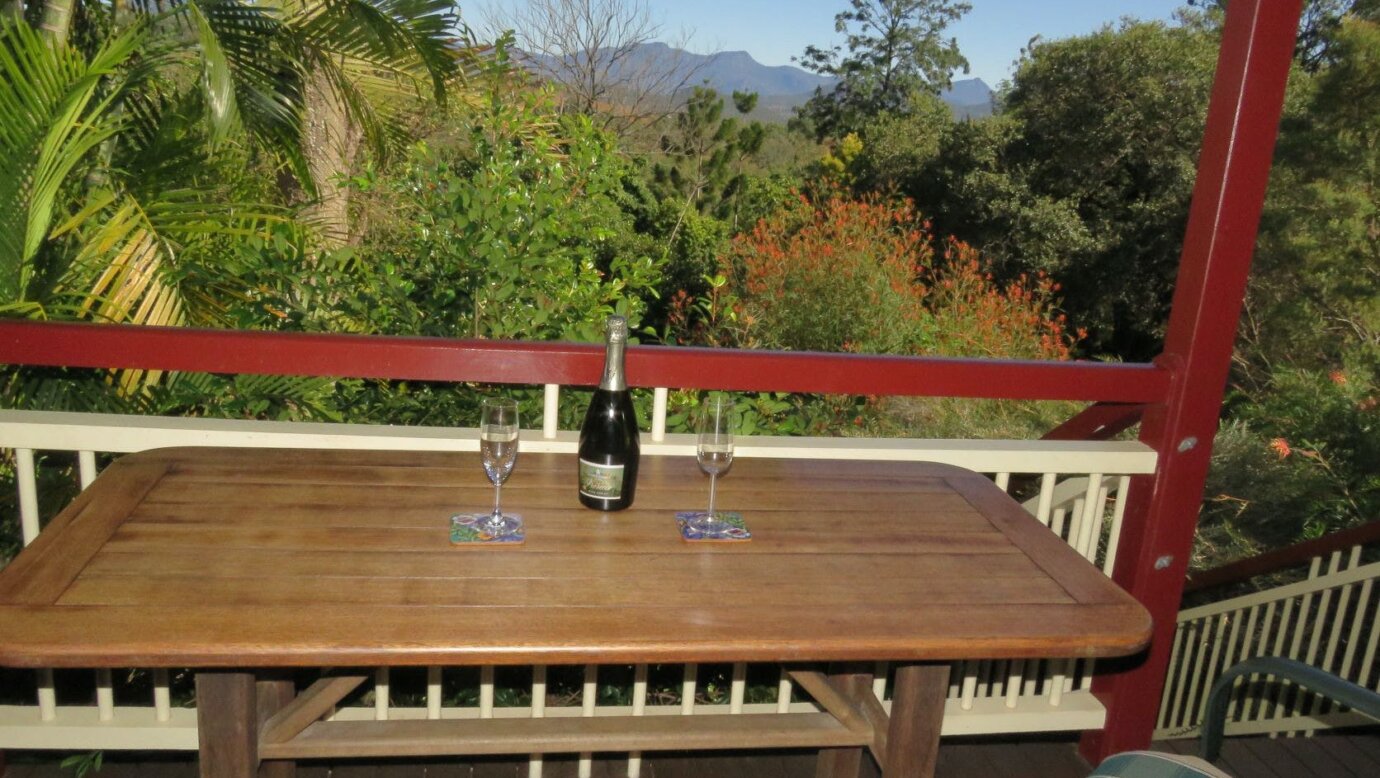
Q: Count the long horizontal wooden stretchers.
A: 1